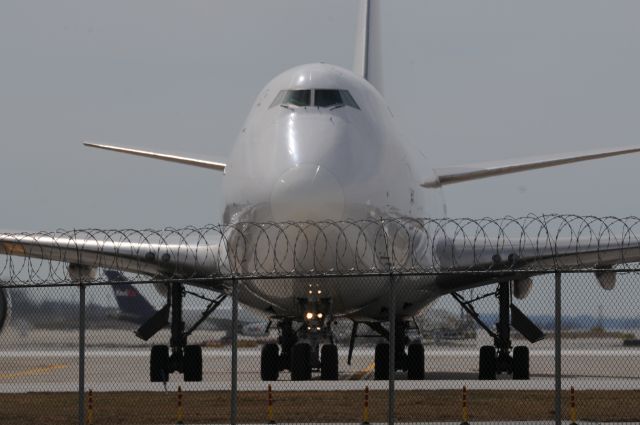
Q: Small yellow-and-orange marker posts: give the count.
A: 6